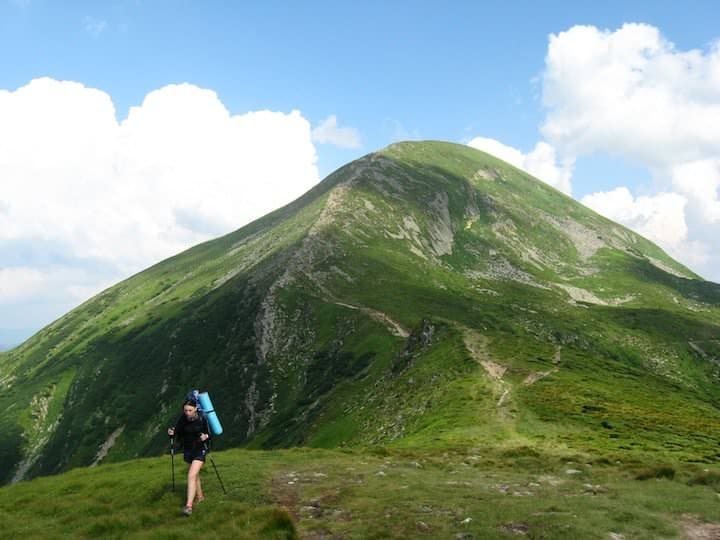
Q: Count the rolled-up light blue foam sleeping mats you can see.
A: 1